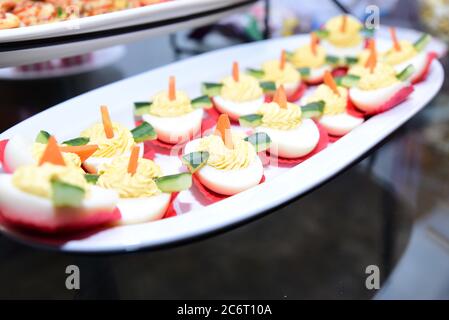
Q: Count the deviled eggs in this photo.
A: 15